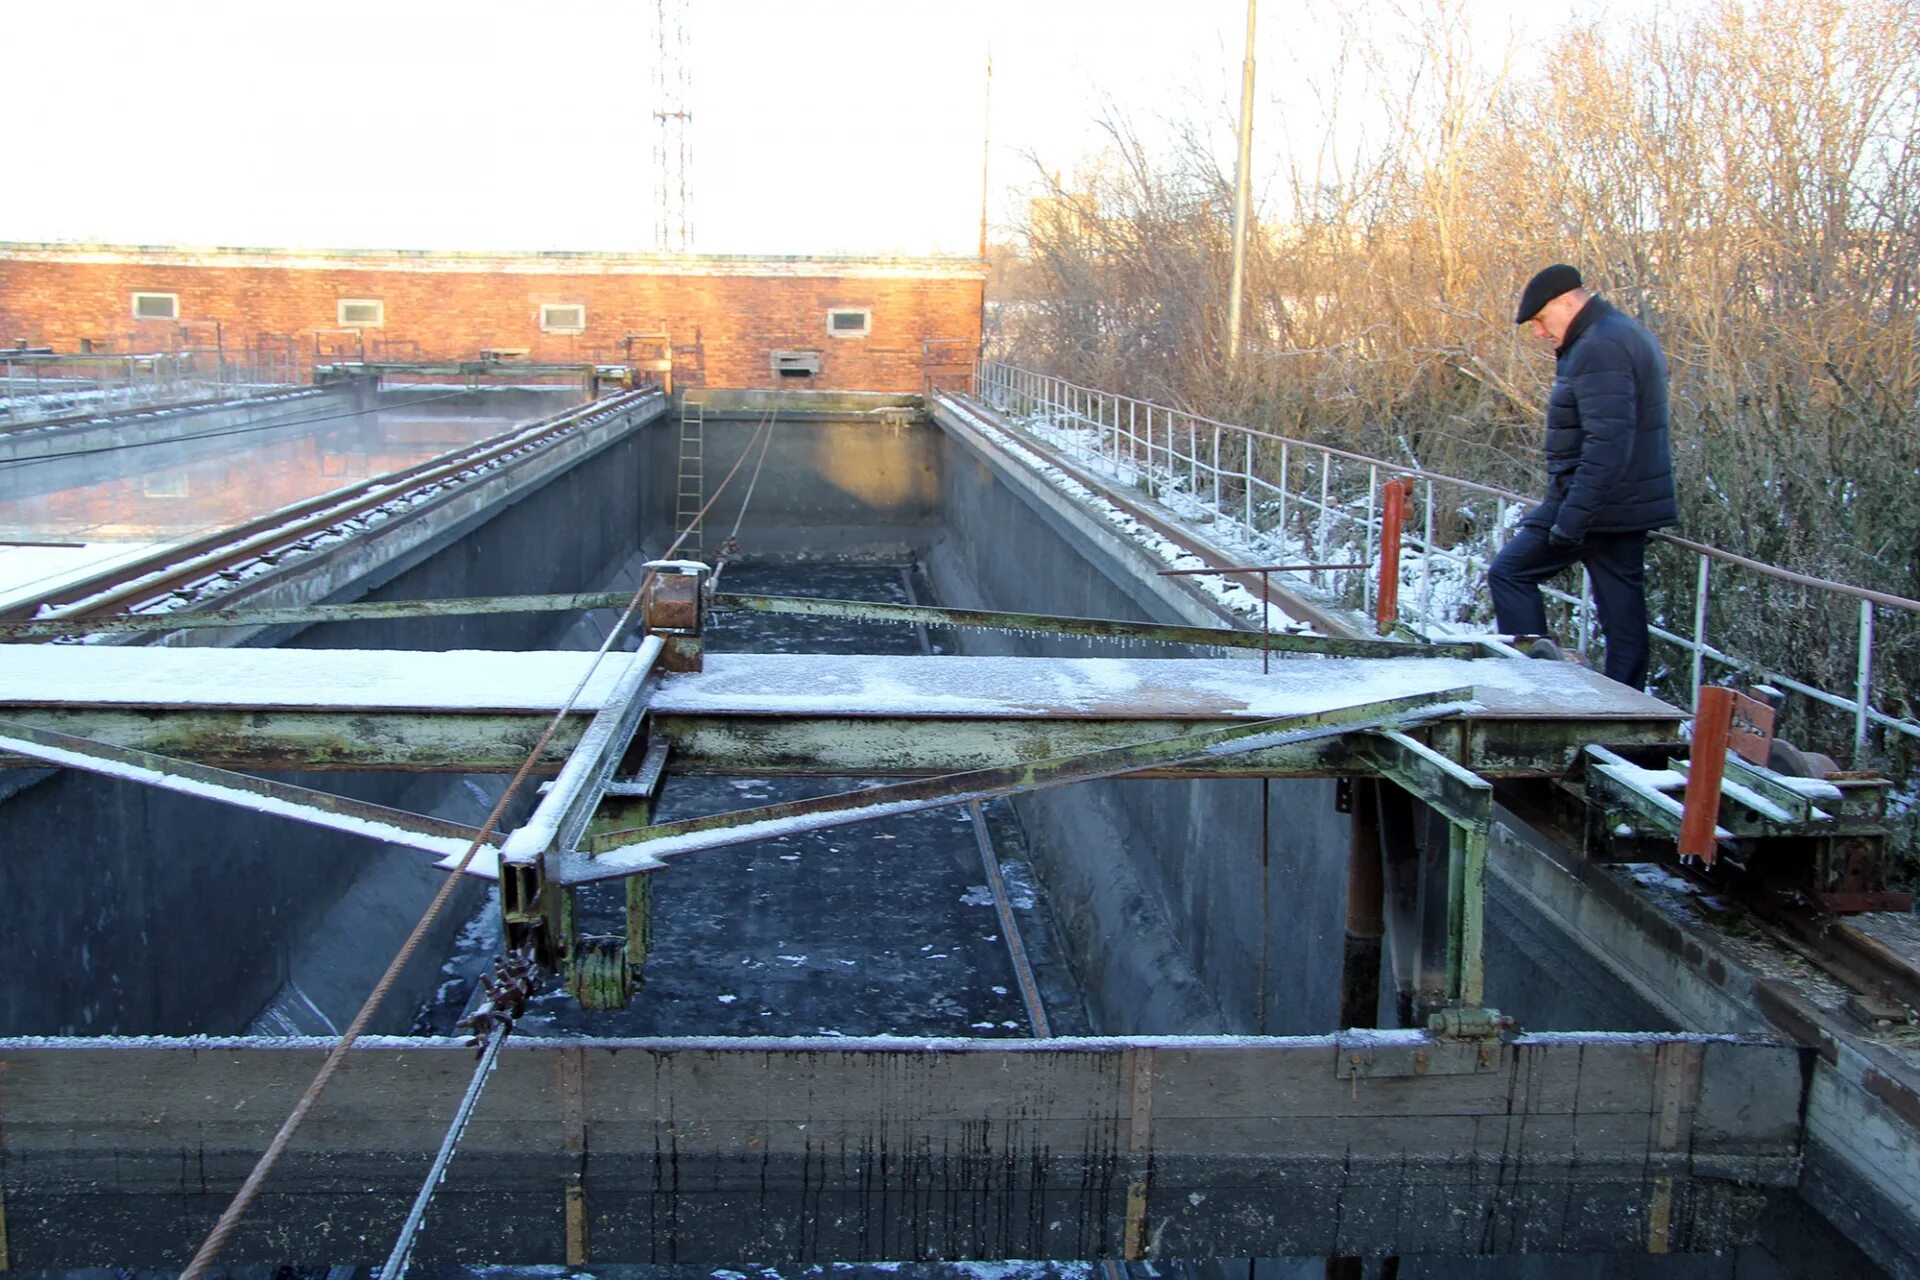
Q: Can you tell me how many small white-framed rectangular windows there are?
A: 4